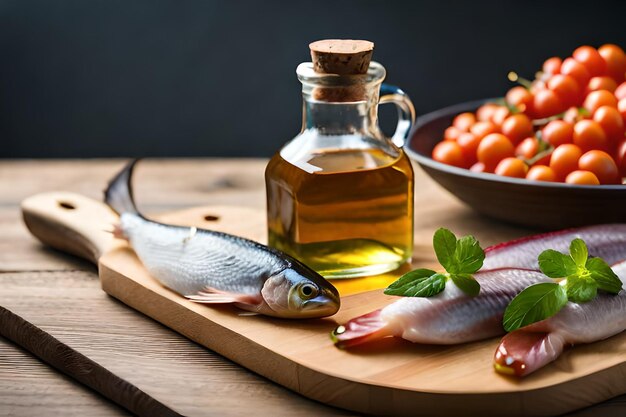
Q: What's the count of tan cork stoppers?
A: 1